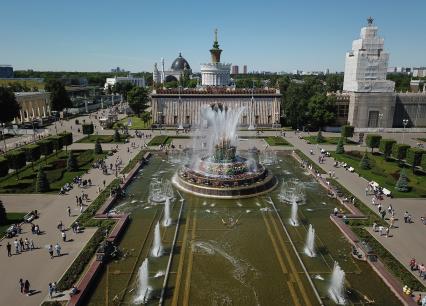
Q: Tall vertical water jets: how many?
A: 6